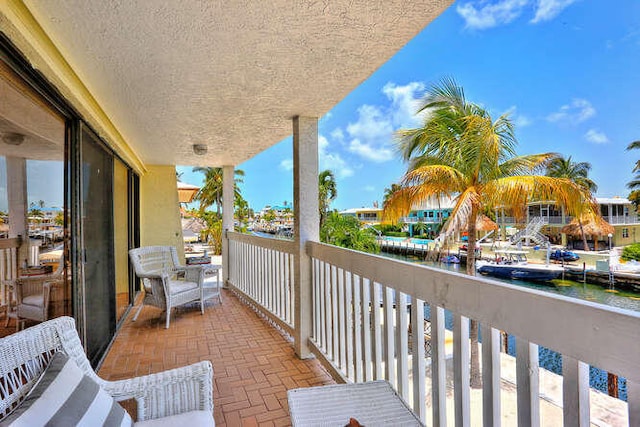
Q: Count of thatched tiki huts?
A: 2